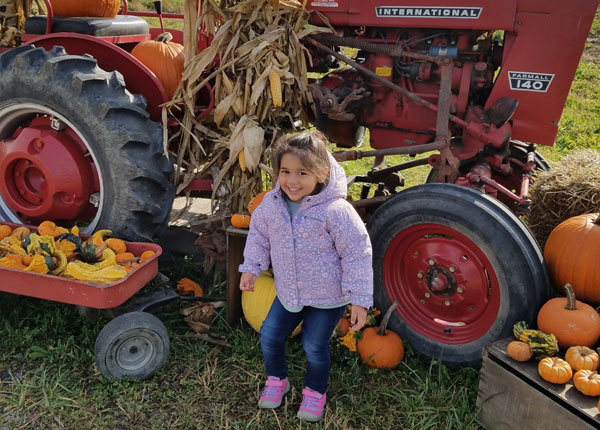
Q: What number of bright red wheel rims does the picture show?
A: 2